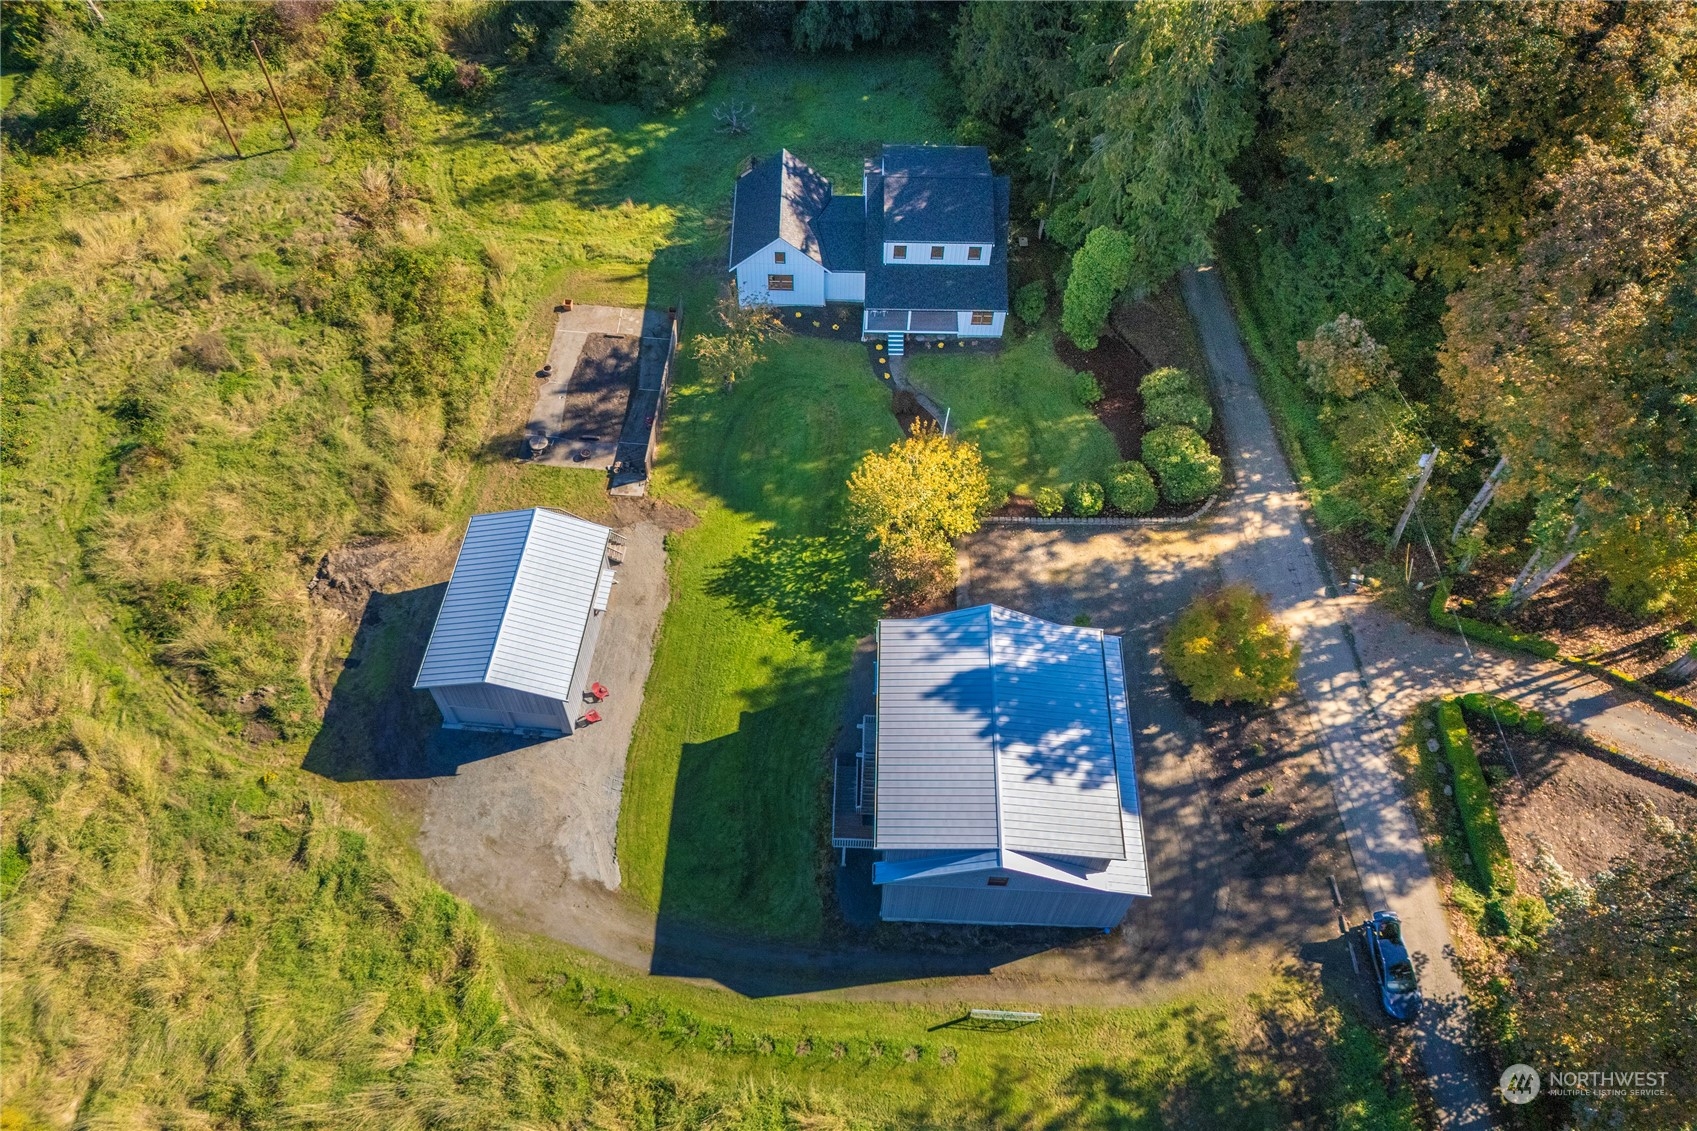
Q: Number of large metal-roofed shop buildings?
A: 2